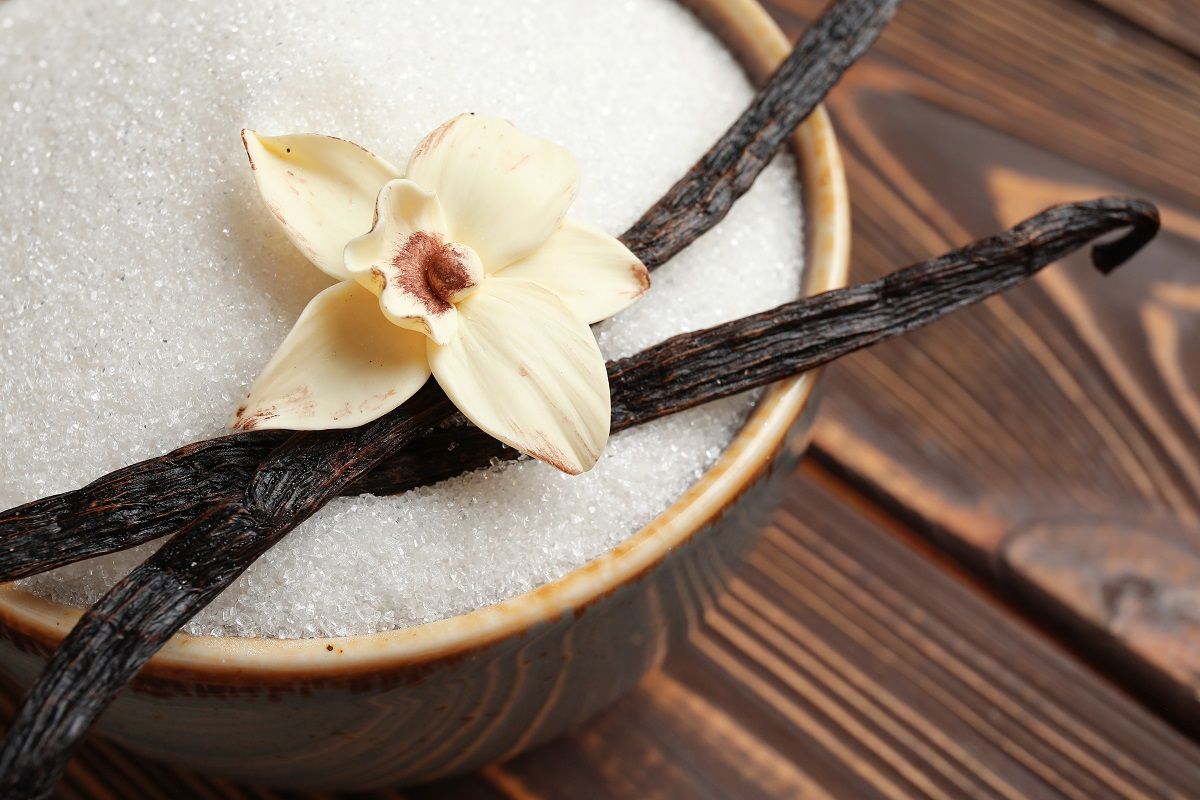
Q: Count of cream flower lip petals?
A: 1